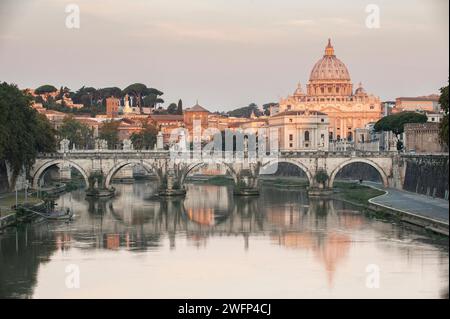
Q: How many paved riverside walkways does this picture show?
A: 1